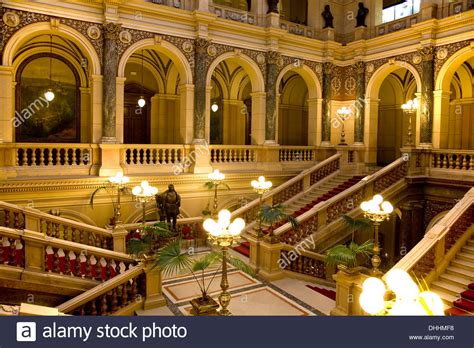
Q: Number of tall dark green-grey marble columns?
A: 6